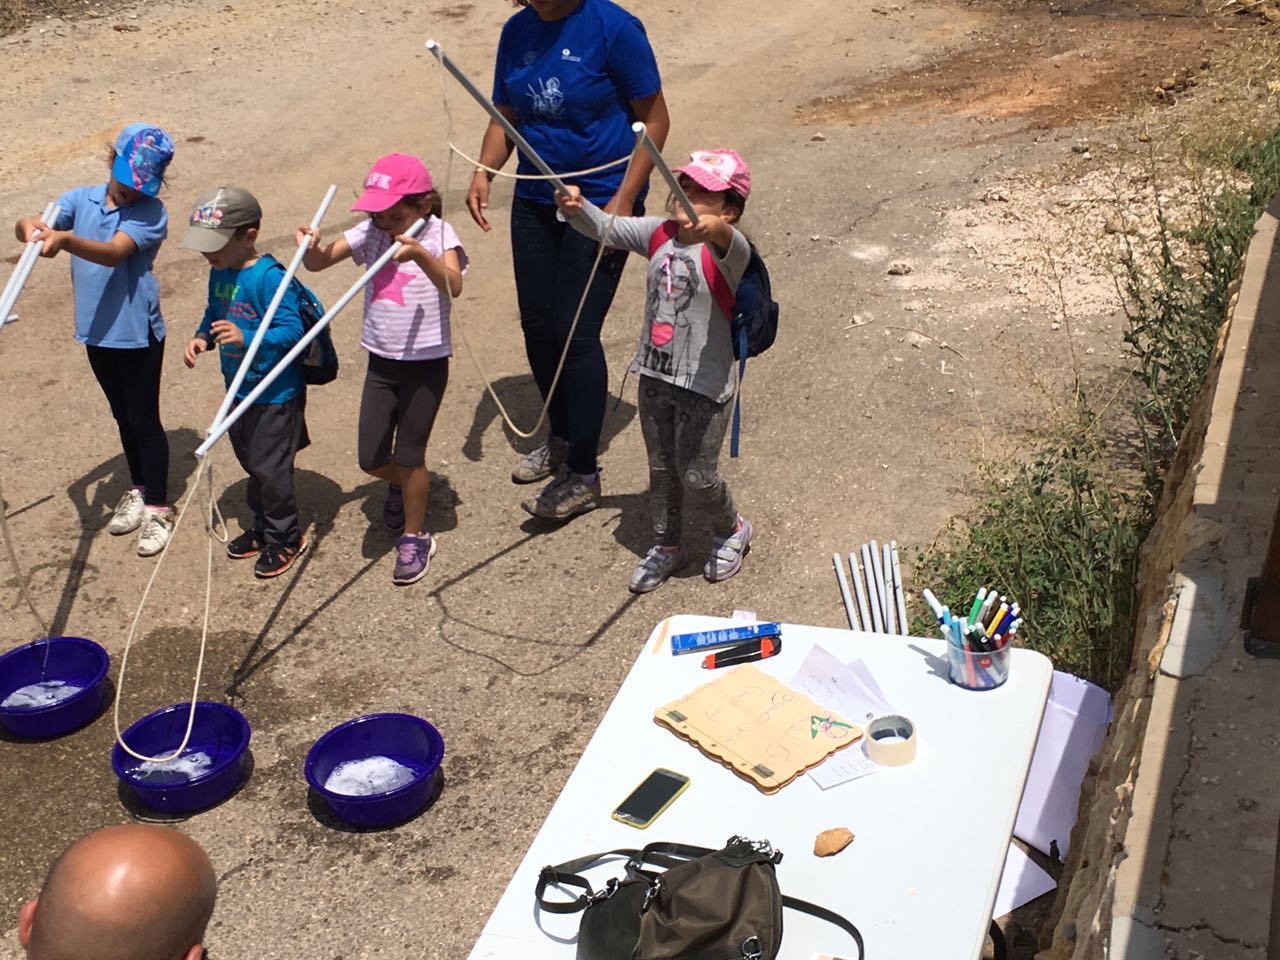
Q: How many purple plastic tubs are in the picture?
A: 3